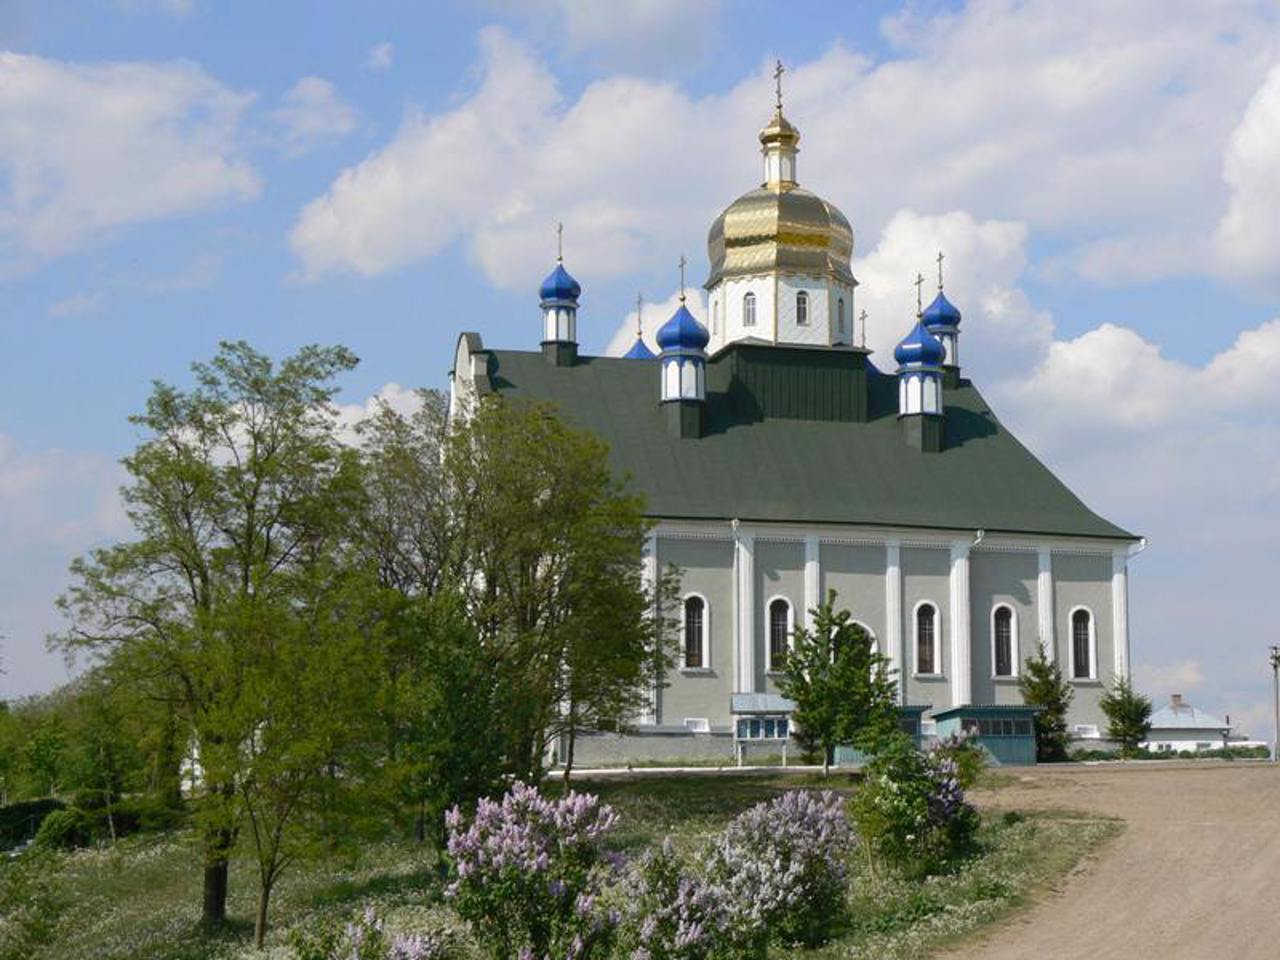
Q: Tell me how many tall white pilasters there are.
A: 7